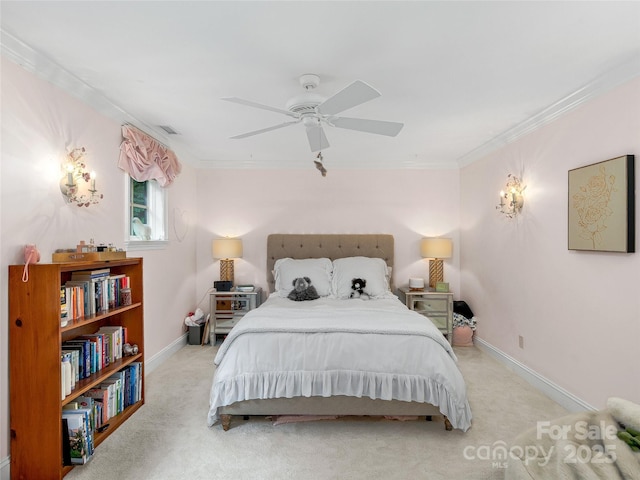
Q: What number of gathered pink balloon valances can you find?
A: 1